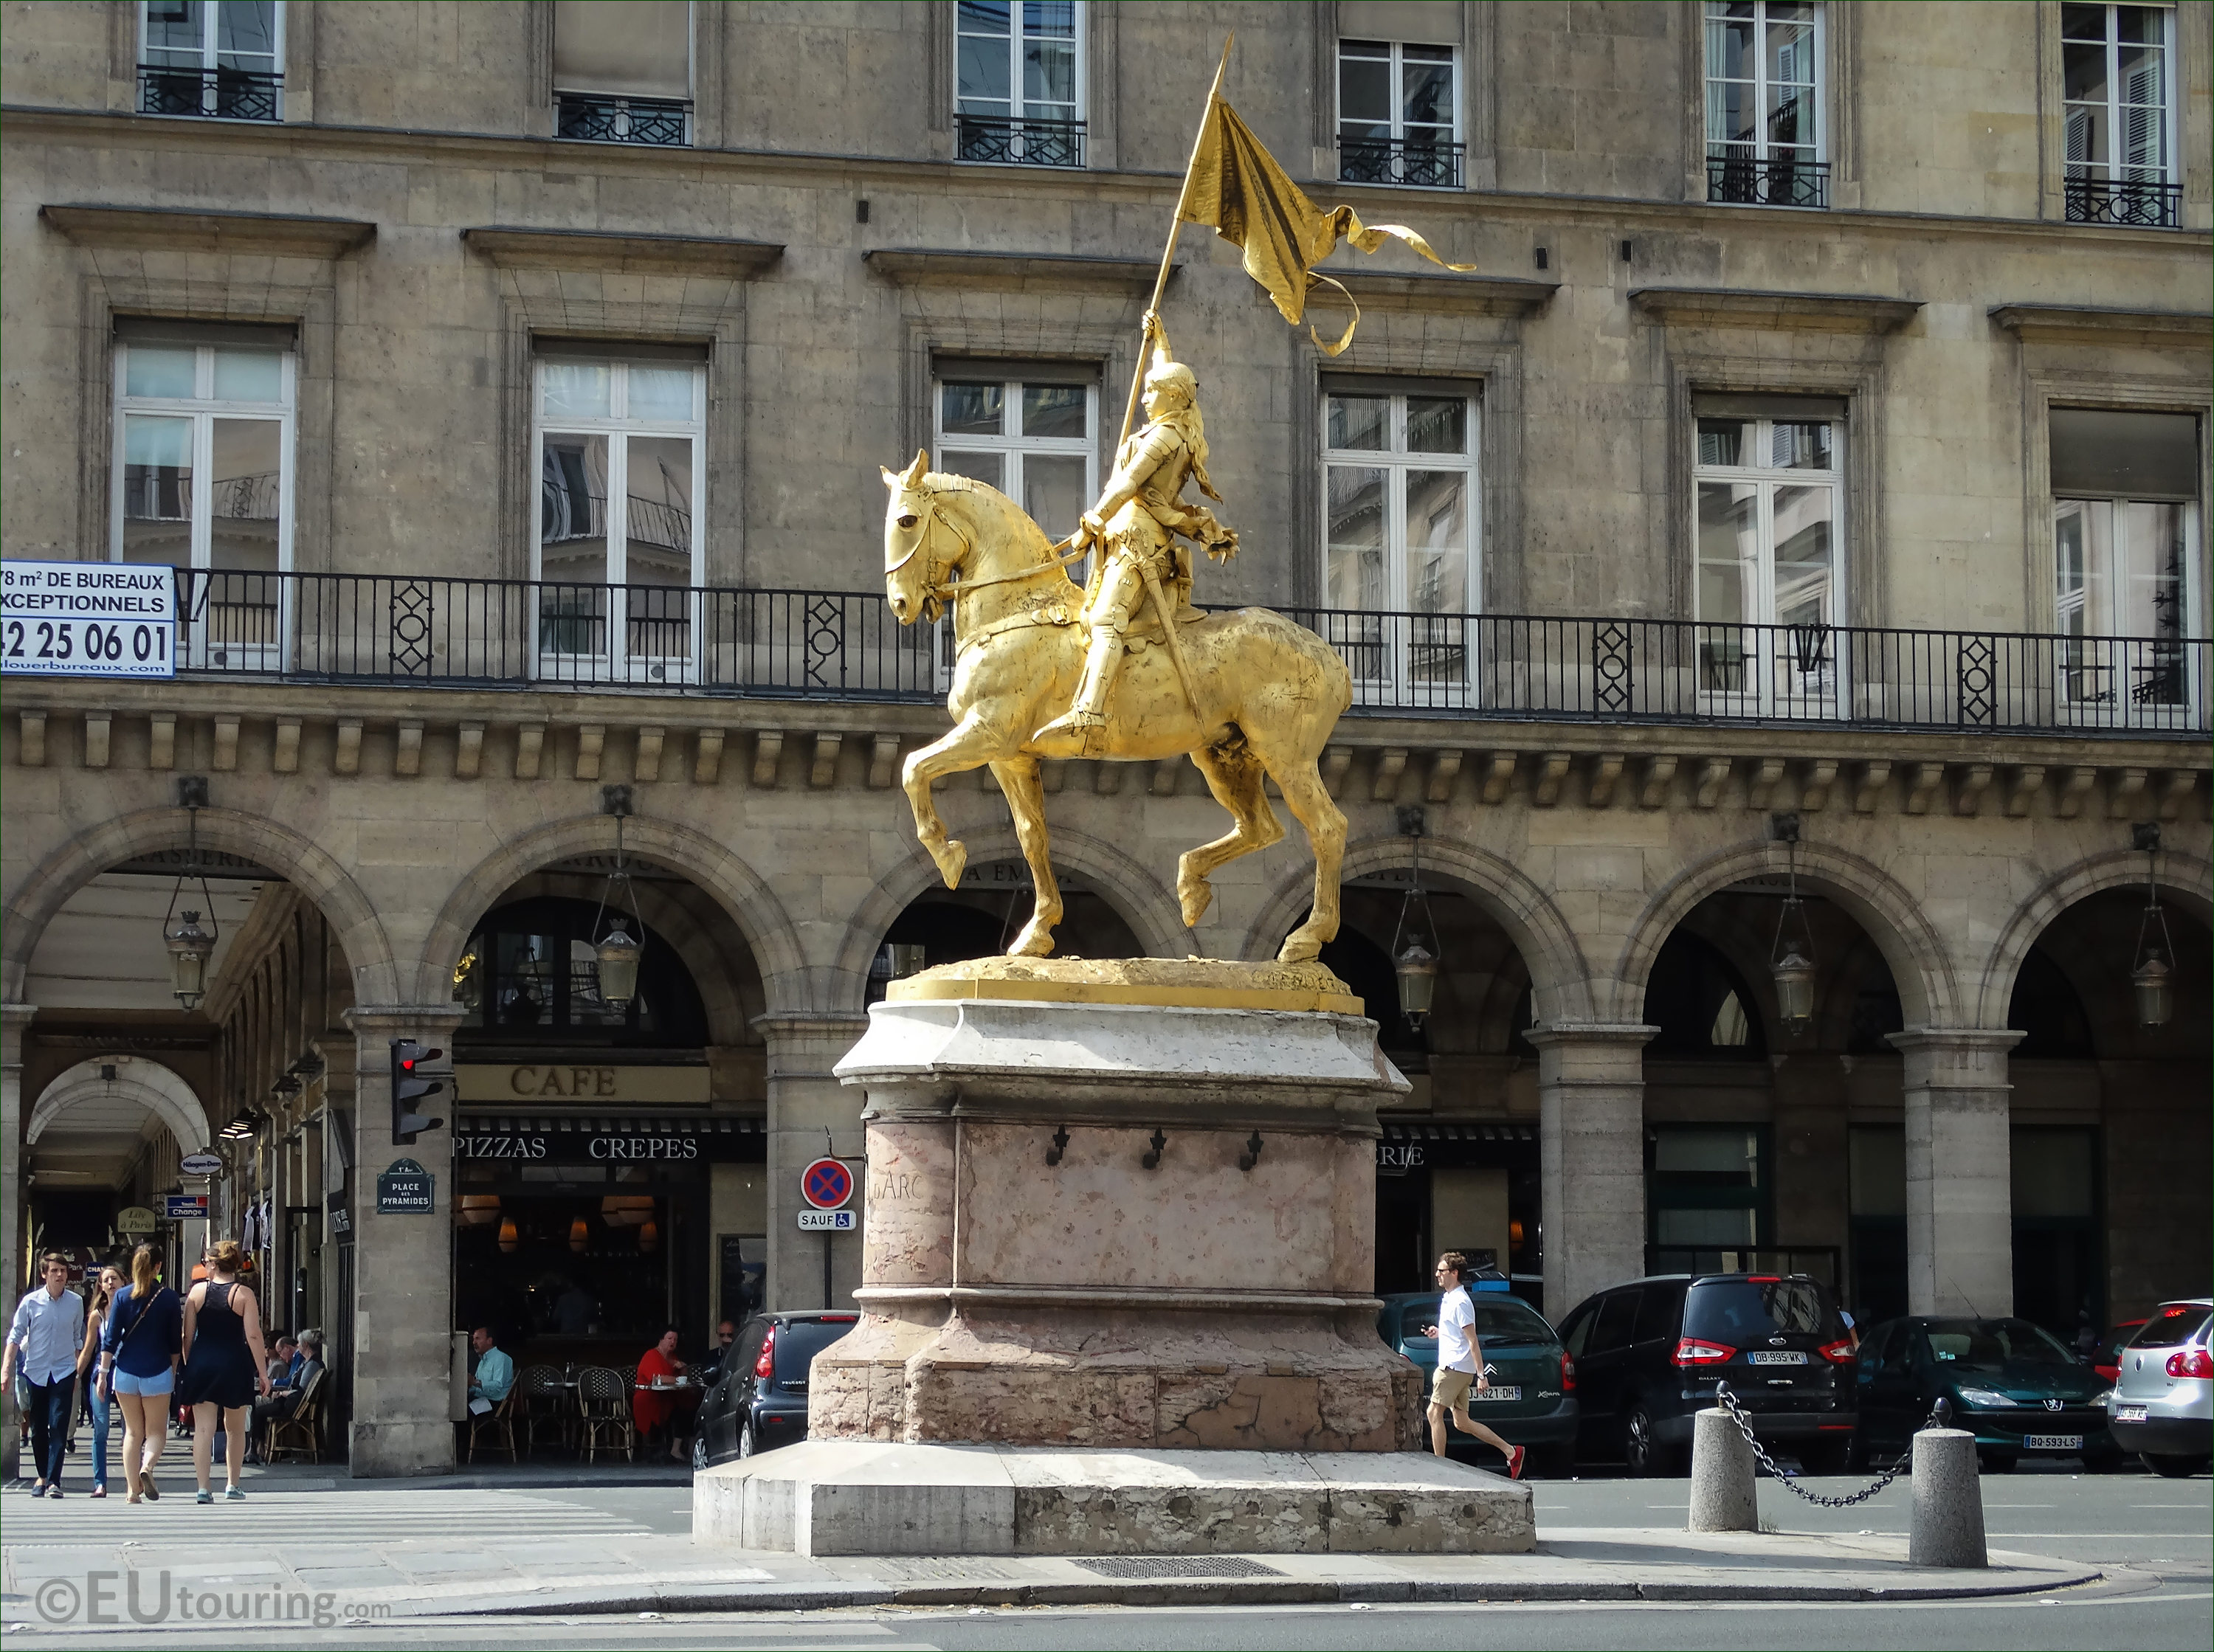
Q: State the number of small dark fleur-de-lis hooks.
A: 3